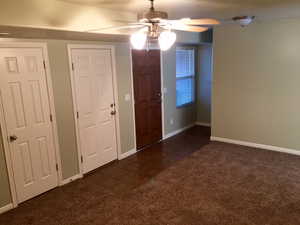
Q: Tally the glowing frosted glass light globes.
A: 2